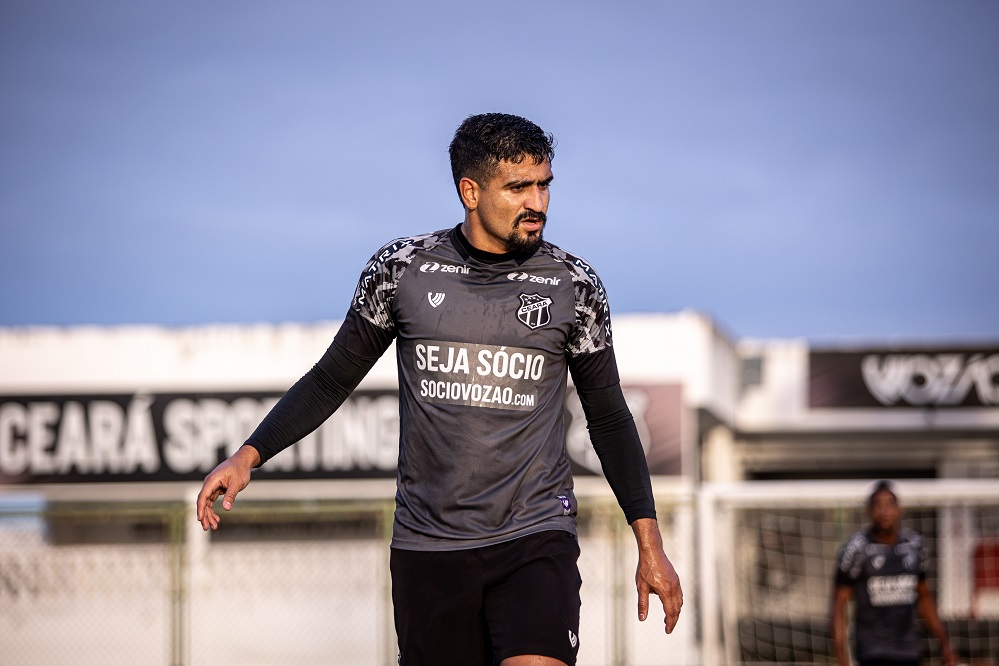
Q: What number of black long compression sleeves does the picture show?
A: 2